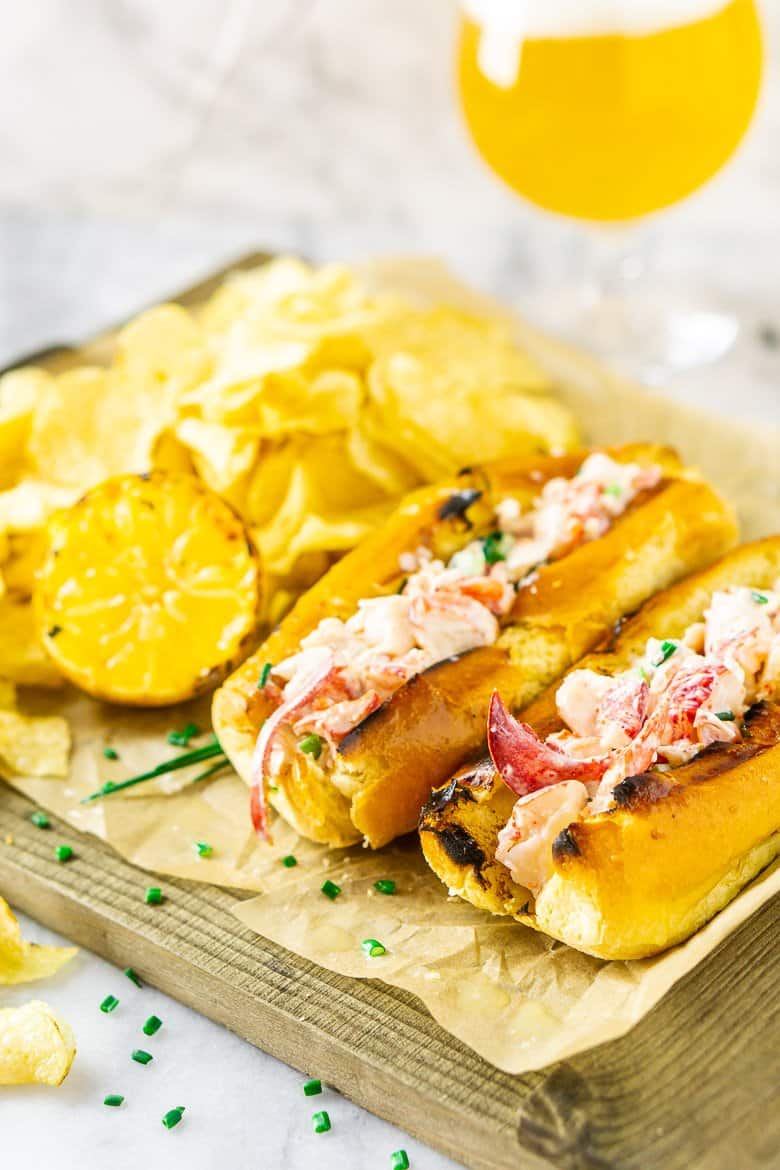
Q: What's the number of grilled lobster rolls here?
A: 2